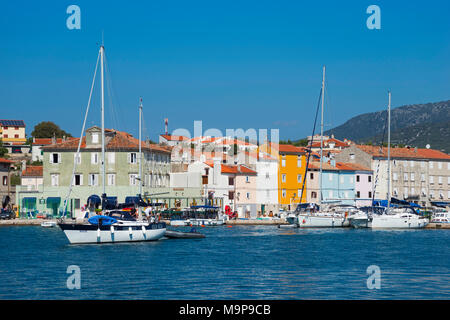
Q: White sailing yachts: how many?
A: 3